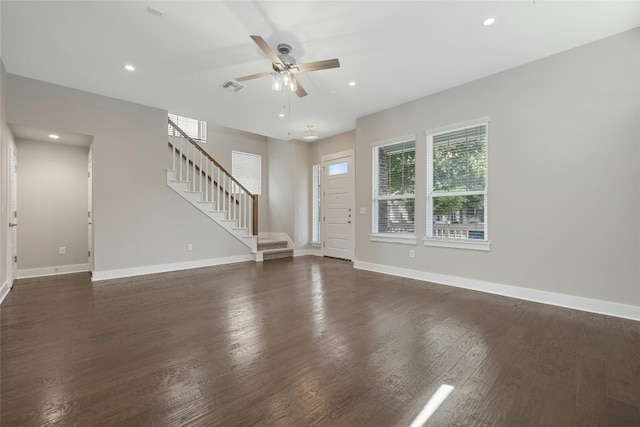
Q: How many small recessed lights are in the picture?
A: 5